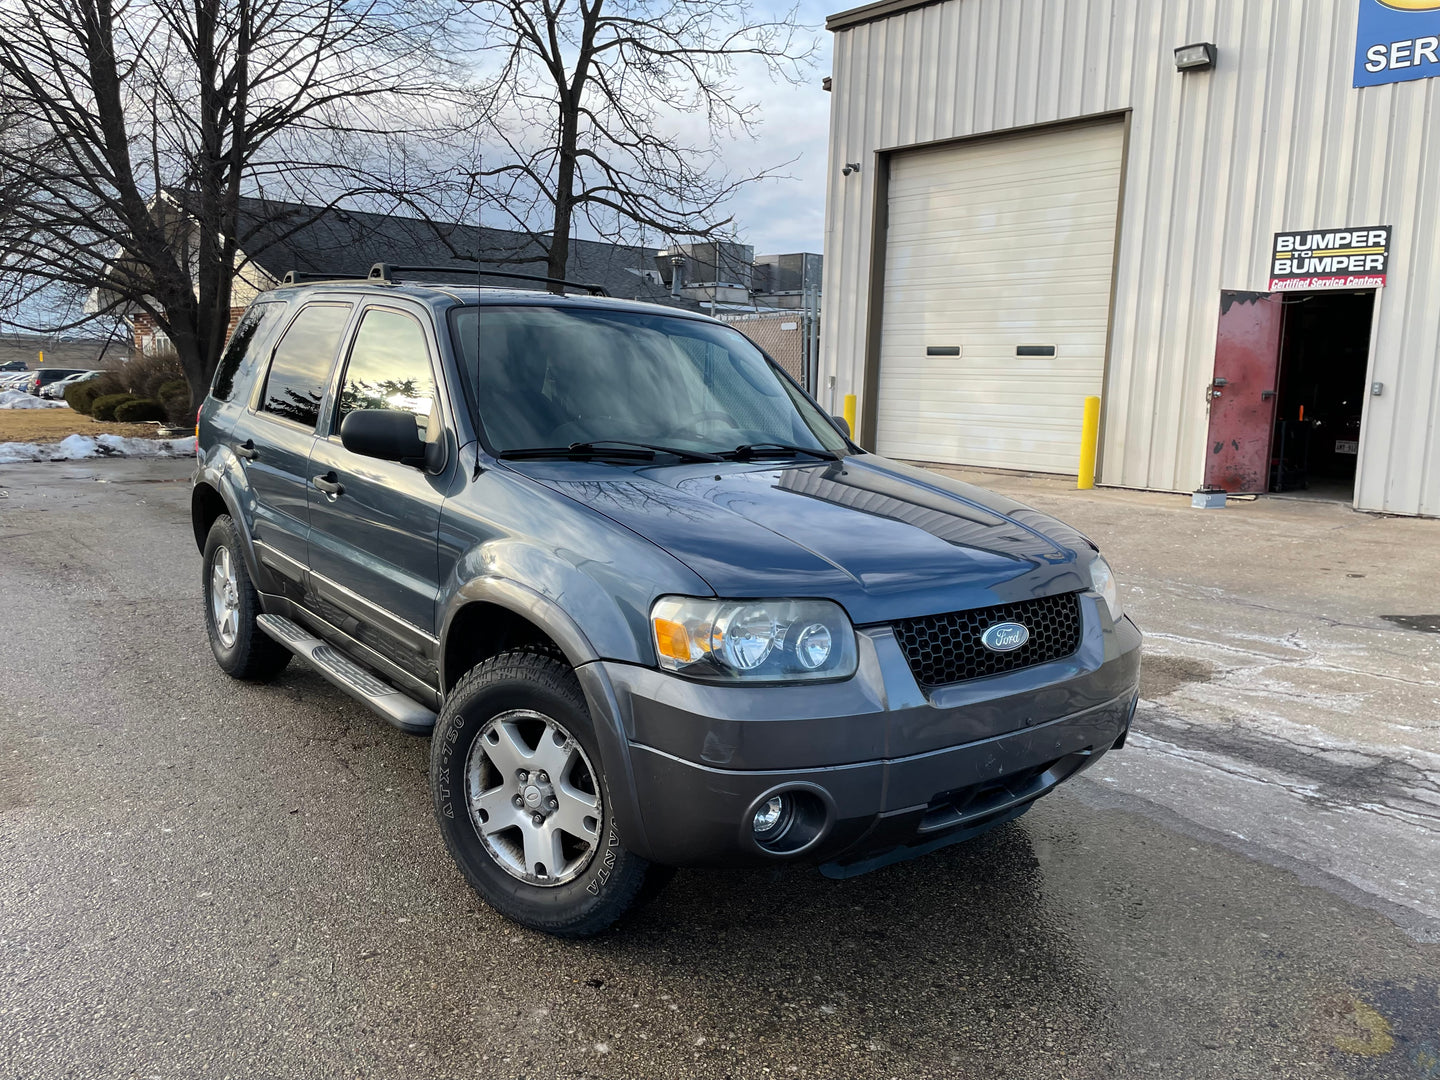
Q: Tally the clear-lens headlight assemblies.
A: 2